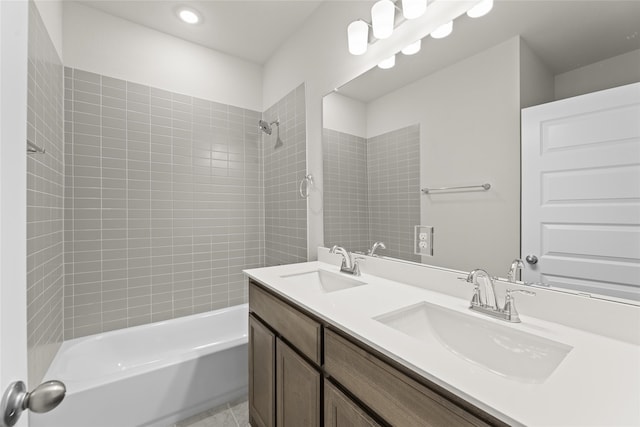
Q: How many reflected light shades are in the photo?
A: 4